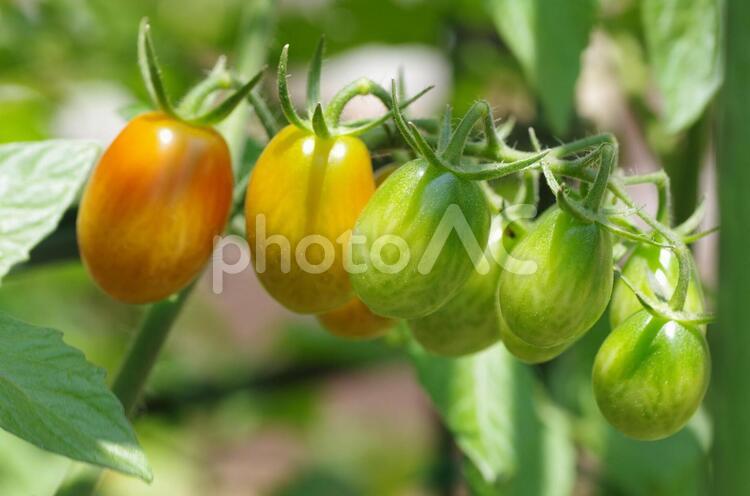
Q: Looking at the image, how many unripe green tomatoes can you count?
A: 6